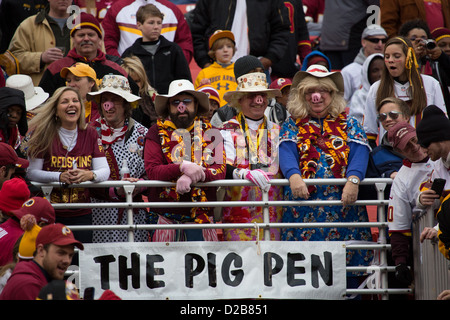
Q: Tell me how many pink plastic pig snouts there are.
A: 4